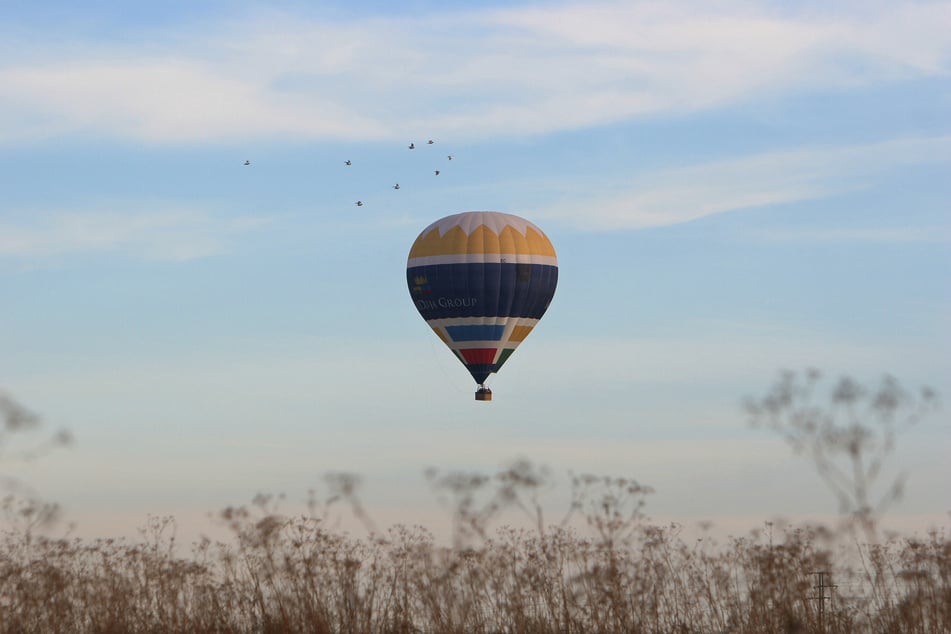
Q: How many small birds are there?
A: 8